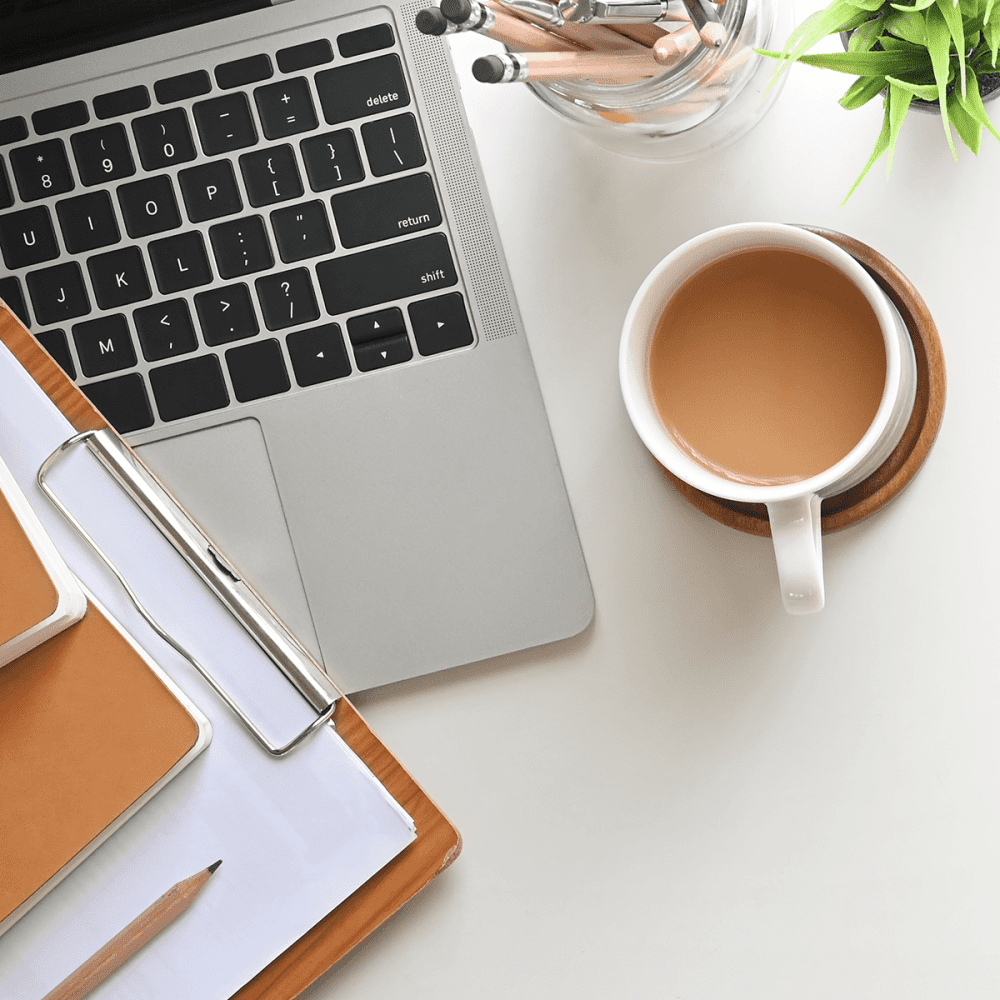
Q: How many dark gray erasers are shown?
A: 3